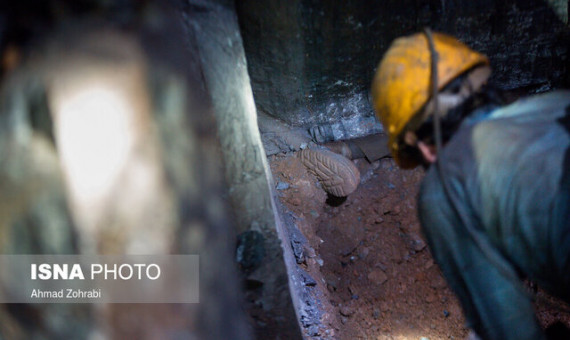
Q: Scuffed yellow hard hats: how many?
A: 1